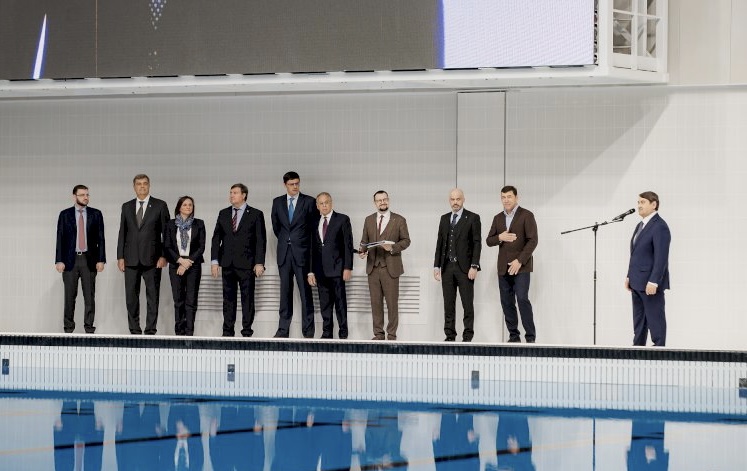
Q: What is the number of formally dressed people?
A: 10